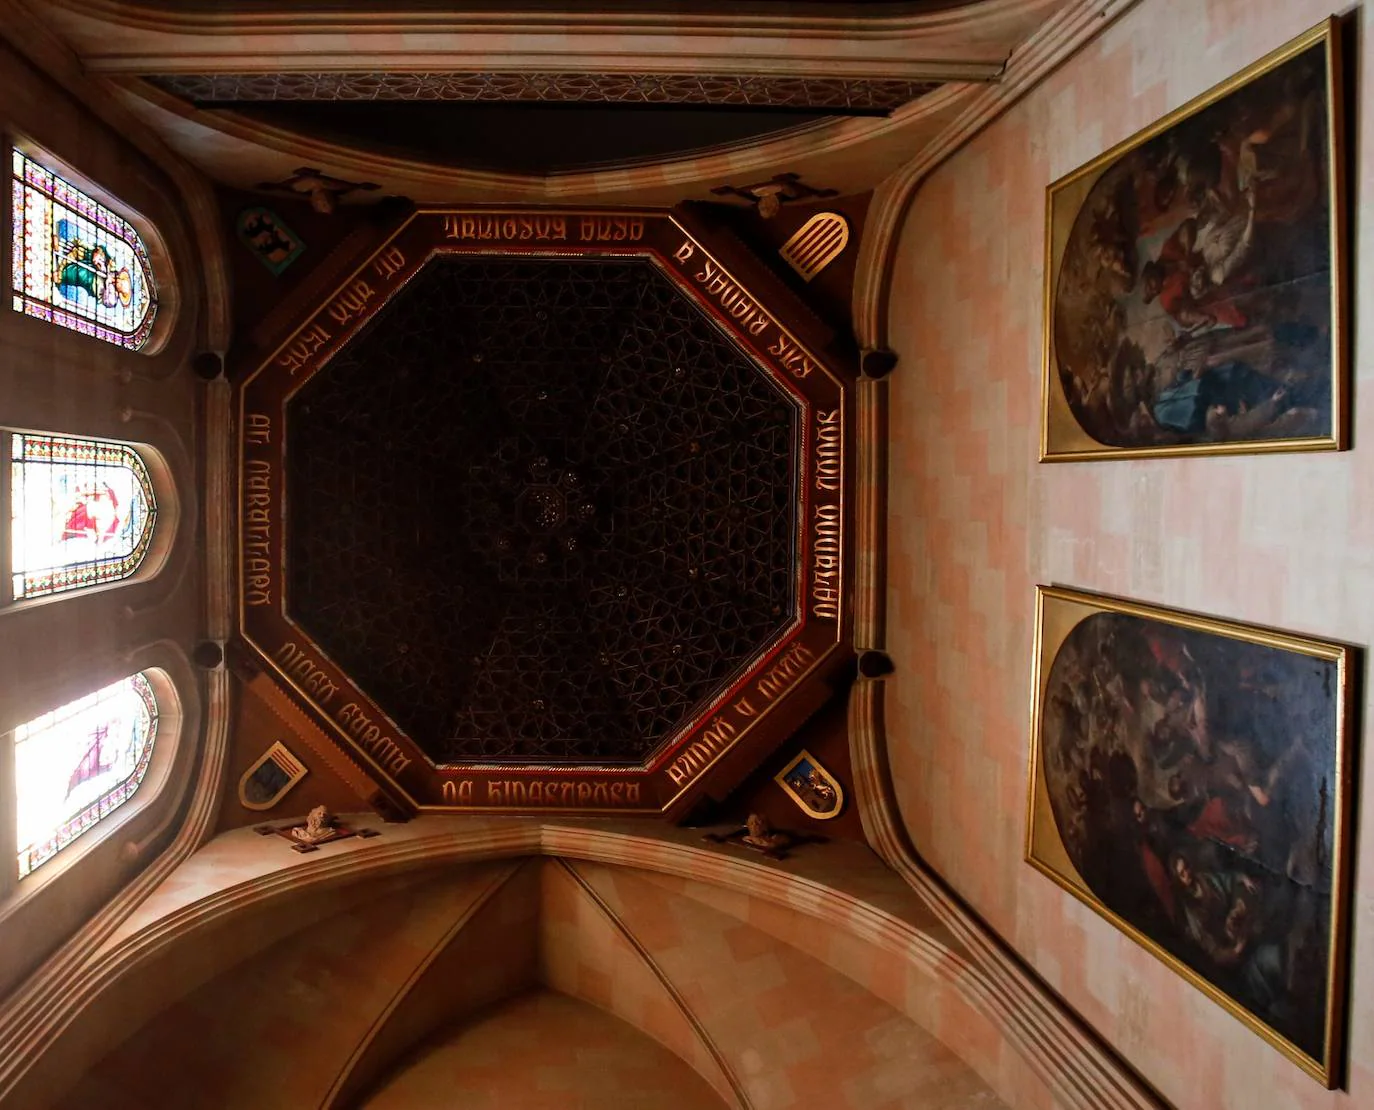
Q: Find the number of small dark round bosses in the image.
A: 4